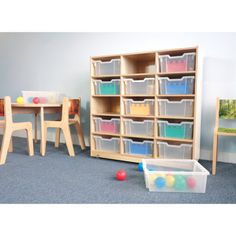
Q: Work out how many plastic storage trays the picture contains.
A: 15